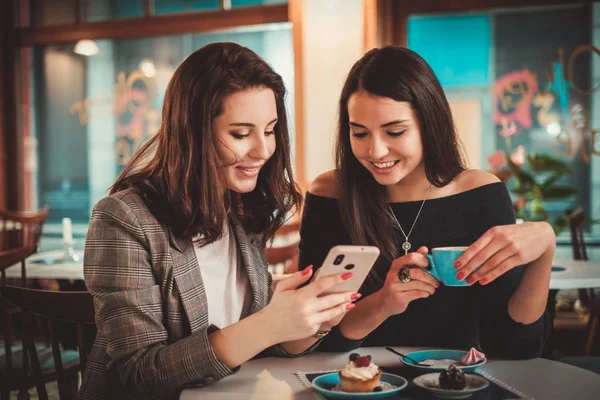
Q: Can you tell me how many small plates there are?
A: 3